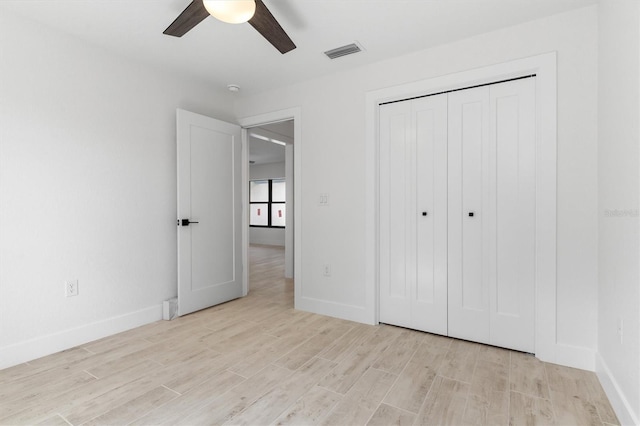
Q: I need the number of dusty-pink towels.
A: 0